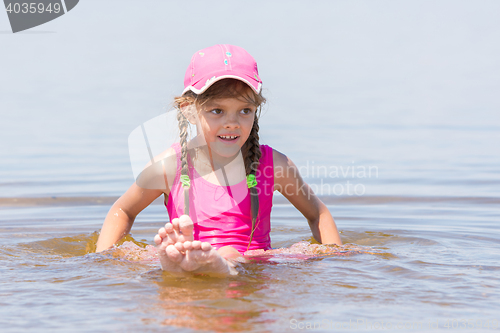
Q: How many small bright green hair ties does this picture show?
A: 2